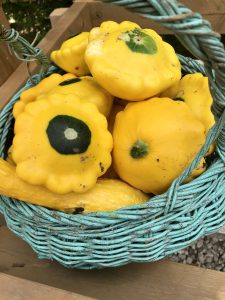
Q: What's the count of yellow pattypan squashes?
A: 6